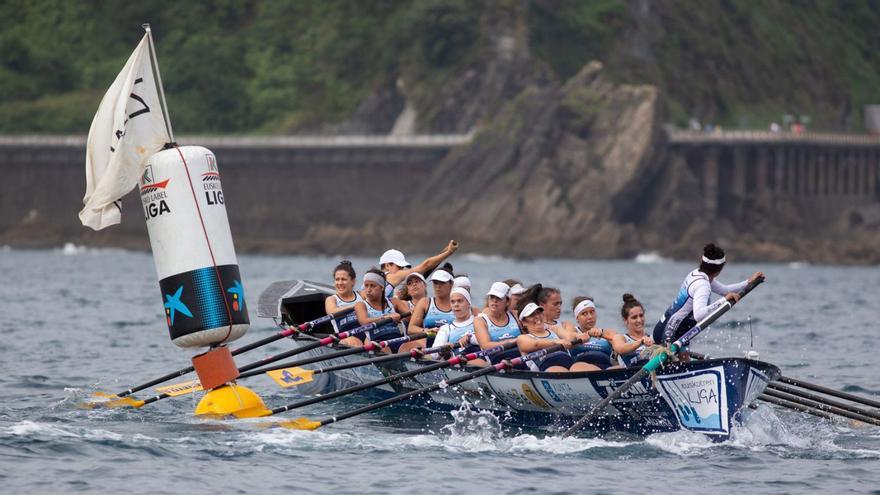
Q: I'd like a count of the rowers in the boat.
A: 14